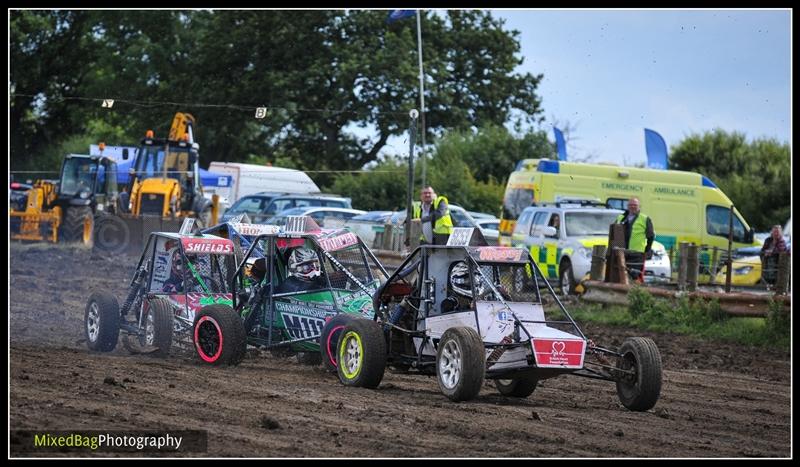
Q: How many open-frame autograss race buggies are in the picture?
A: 4